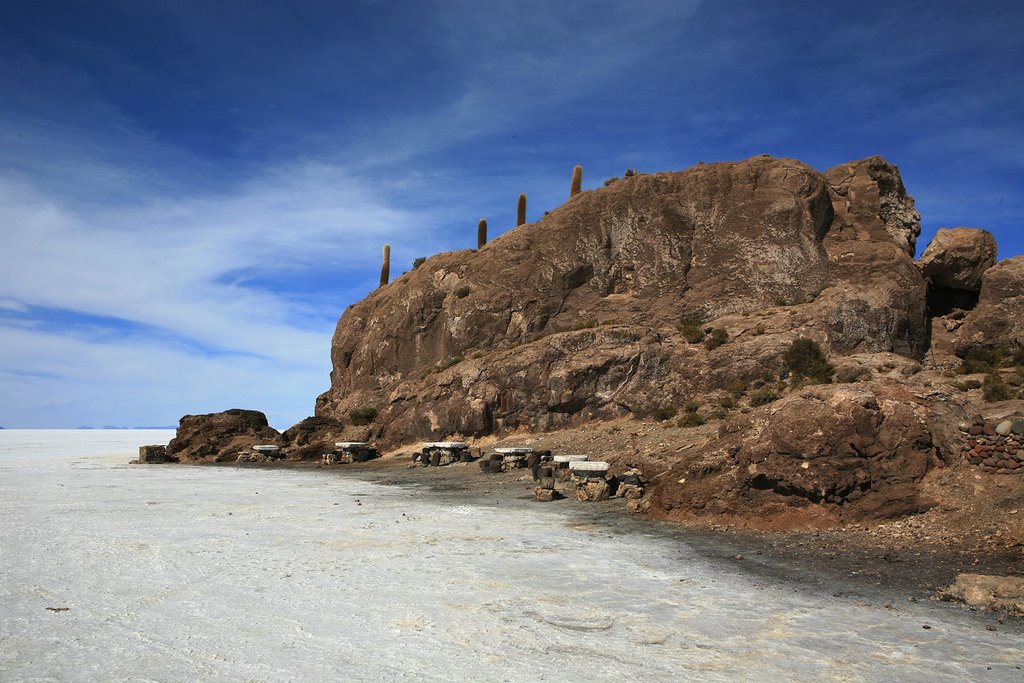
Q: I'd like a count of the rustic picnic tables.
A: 6